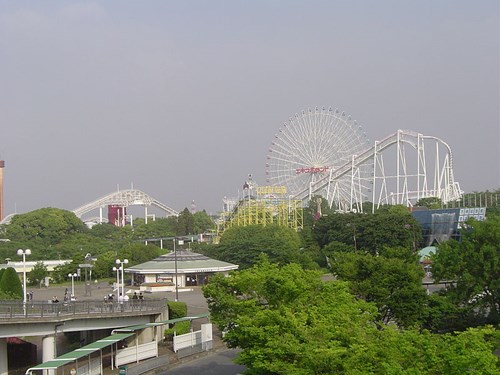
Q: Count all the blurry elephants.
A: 0